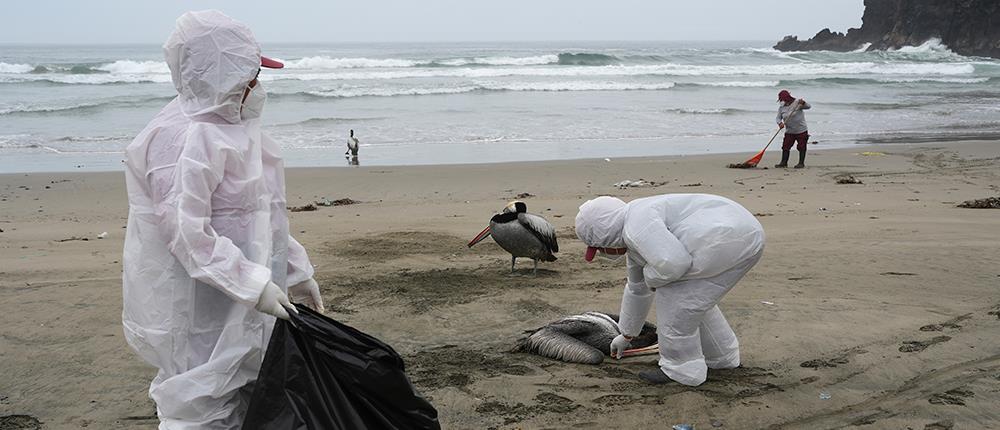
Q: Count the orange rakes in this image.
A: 1